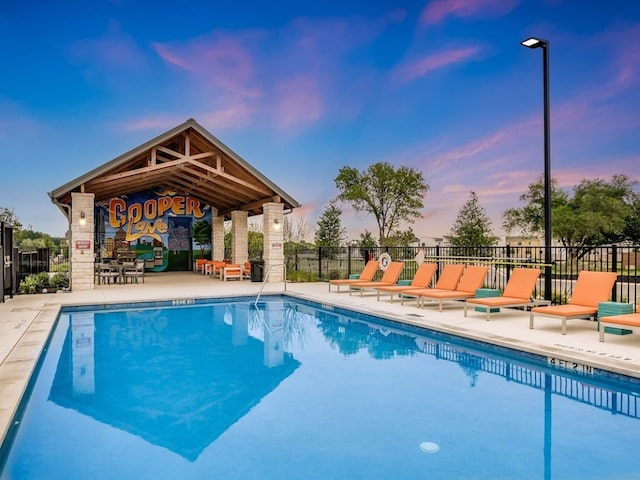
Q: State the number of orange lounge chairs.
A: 8